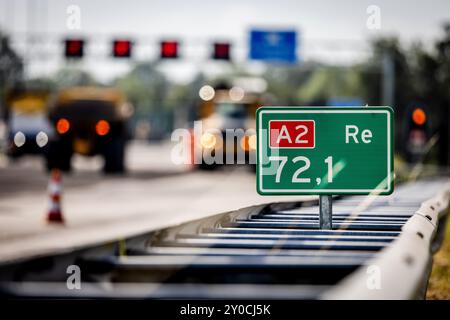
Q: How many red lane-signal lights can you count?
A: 4